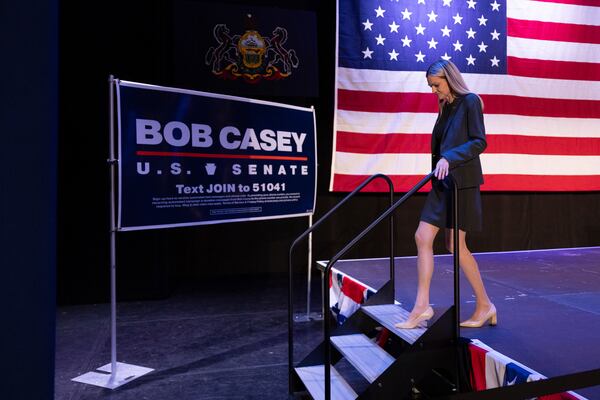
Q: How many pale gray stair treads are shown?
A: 3